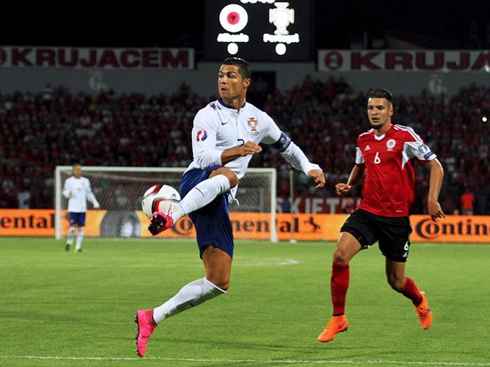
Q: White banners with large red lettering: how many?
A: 2